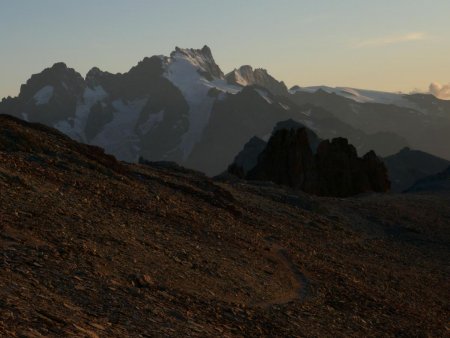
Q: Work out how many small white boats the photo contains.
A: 0